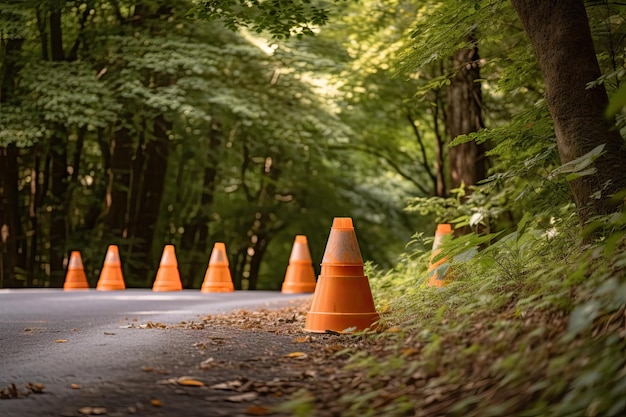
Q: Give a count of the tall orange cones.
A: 7